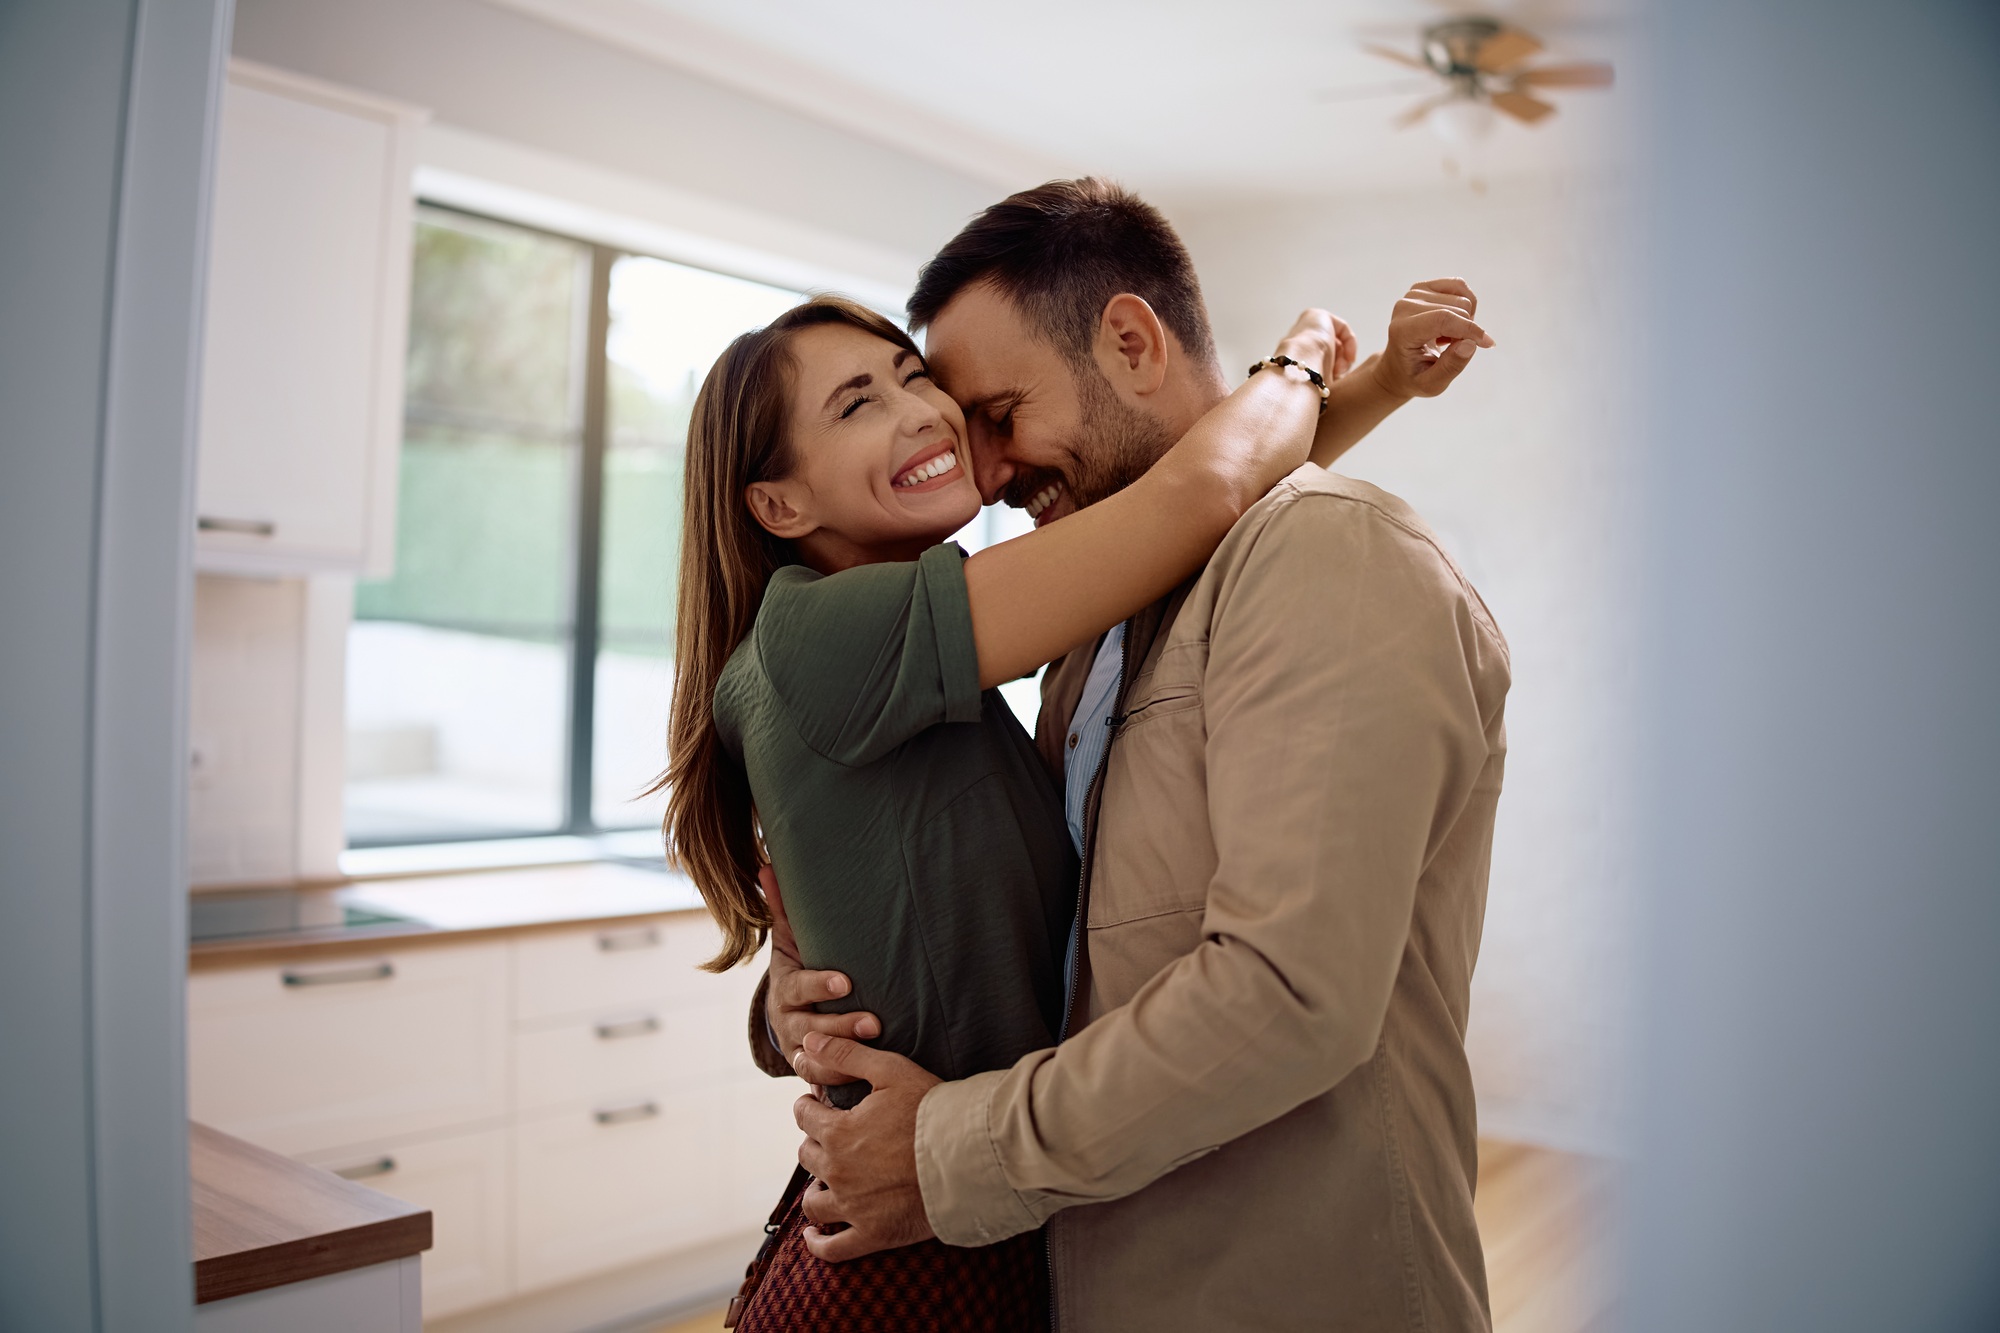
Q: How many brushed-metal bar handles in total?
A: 6